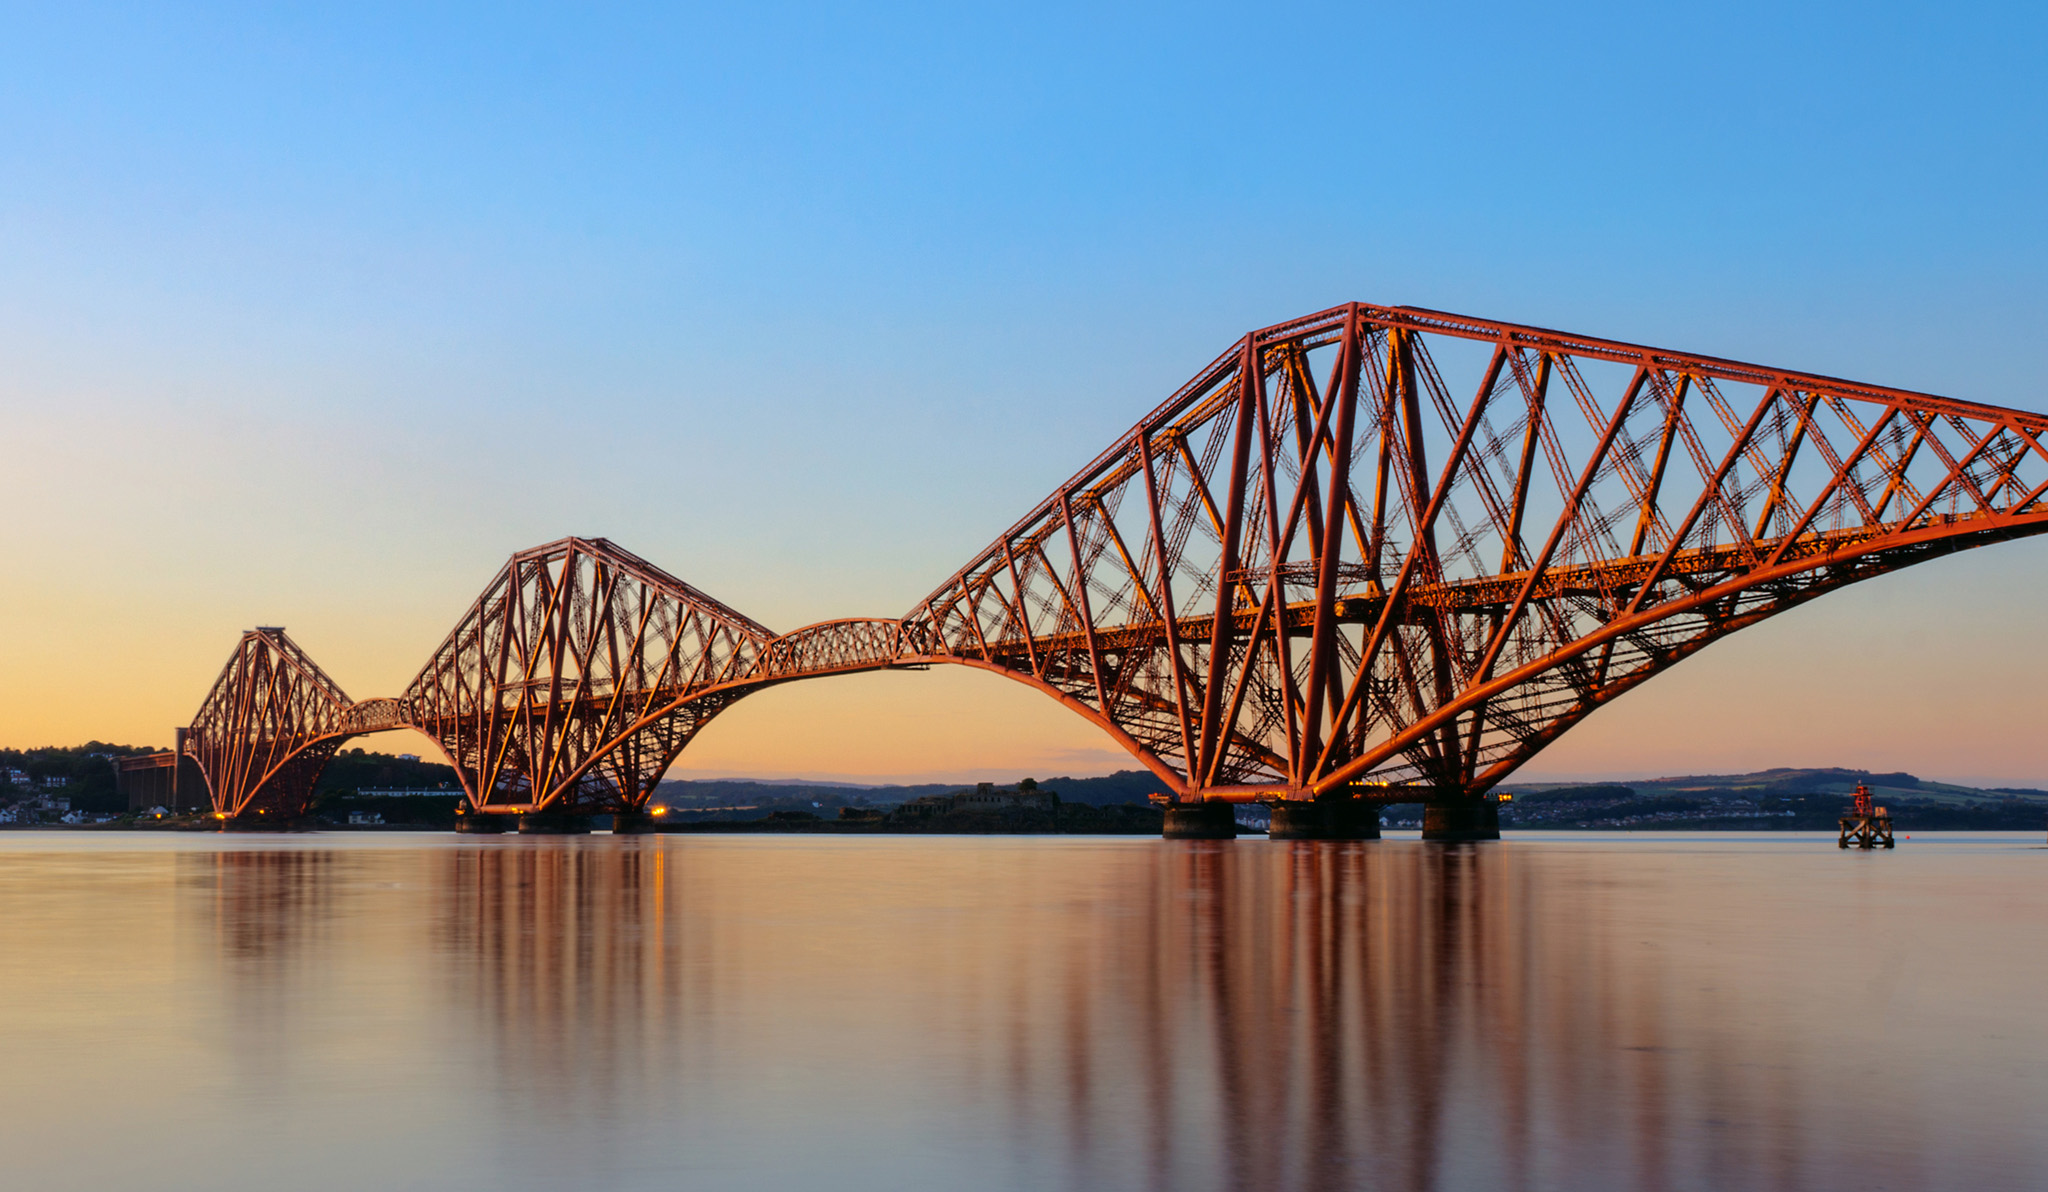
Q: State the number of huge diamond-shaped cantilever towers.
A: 3